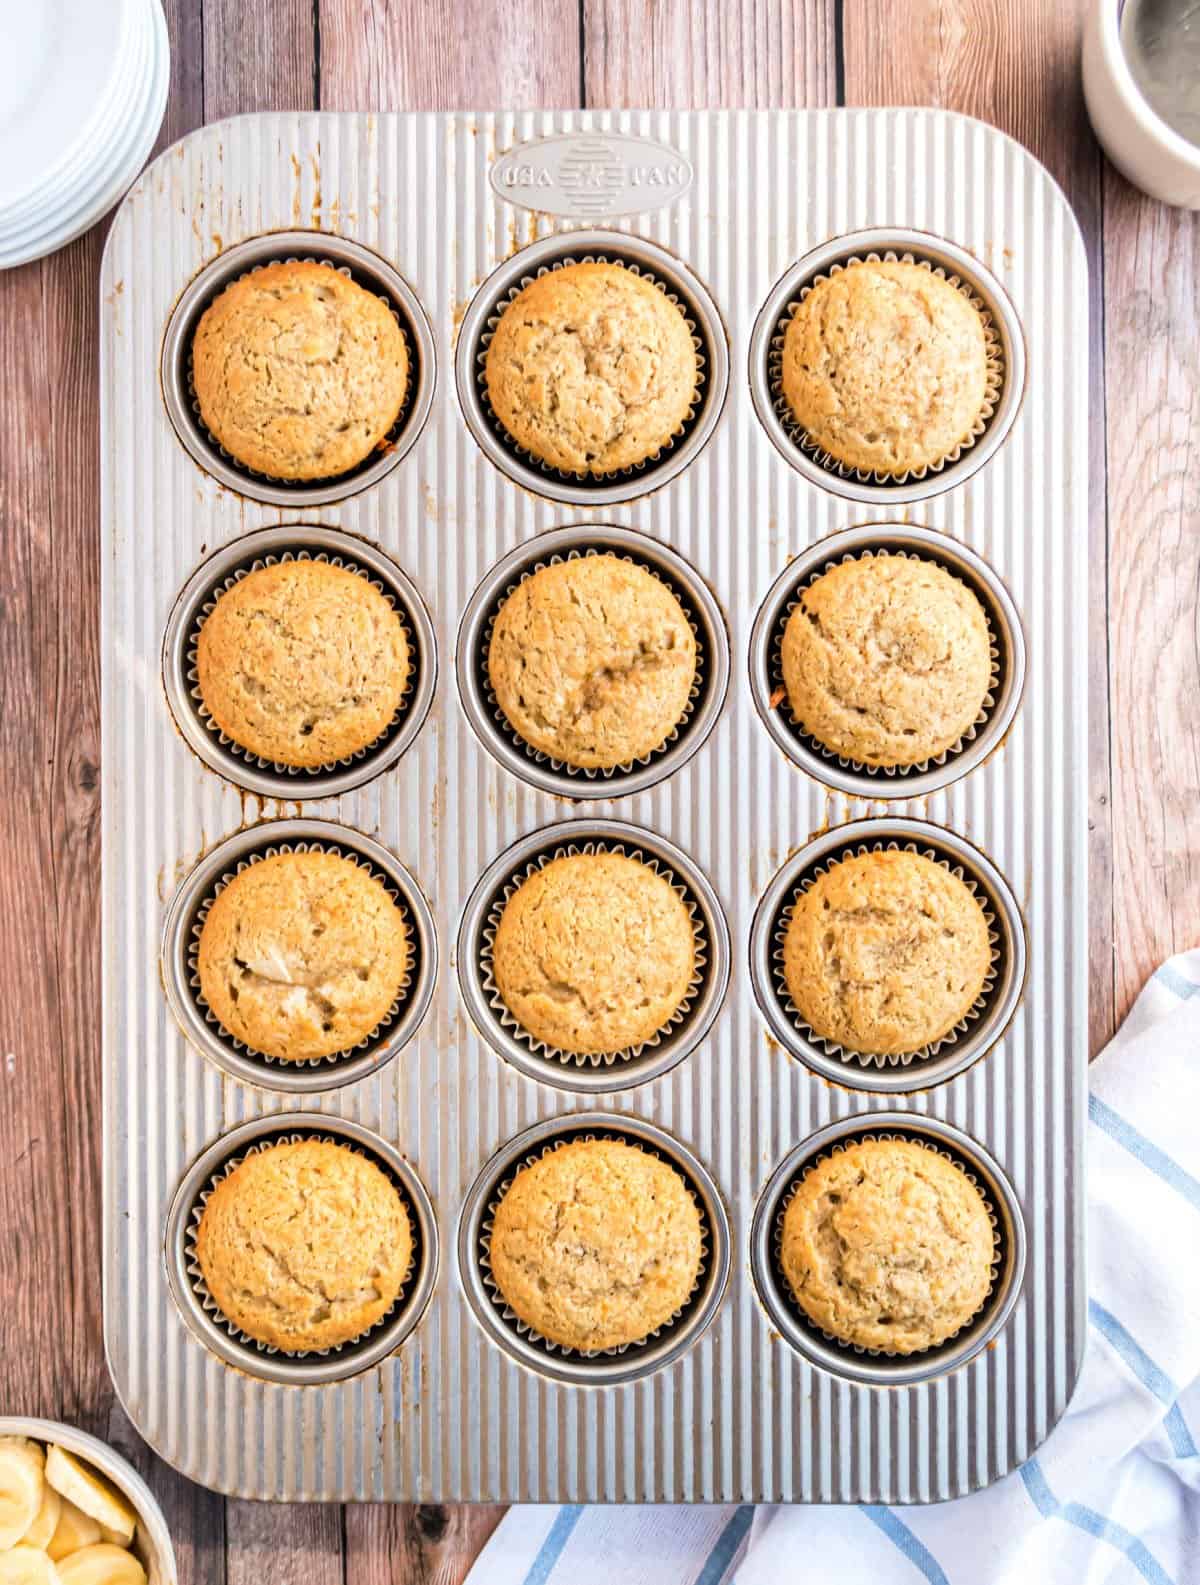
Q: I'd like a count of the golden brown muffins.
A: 12